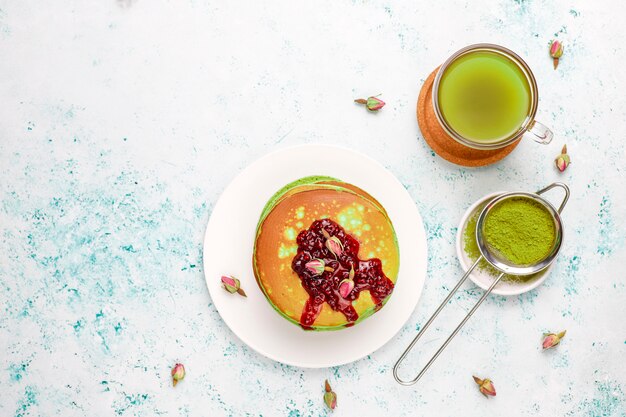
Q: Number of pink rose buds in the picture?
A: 11